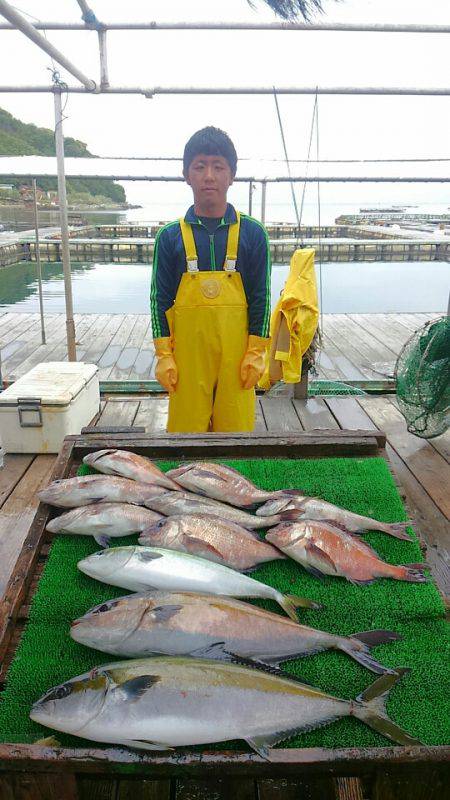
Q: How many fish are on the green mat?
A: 11